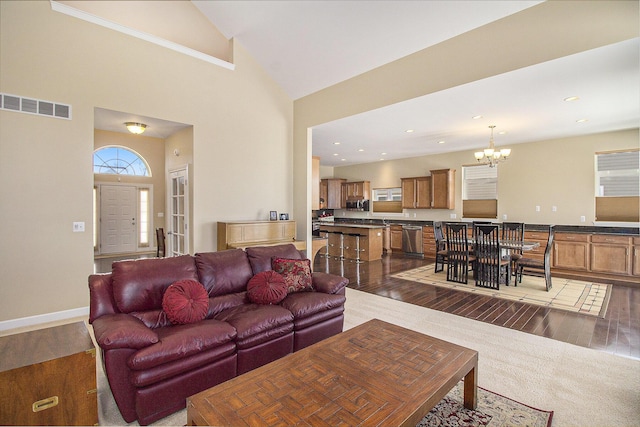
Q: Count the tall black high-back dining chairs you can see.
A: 6